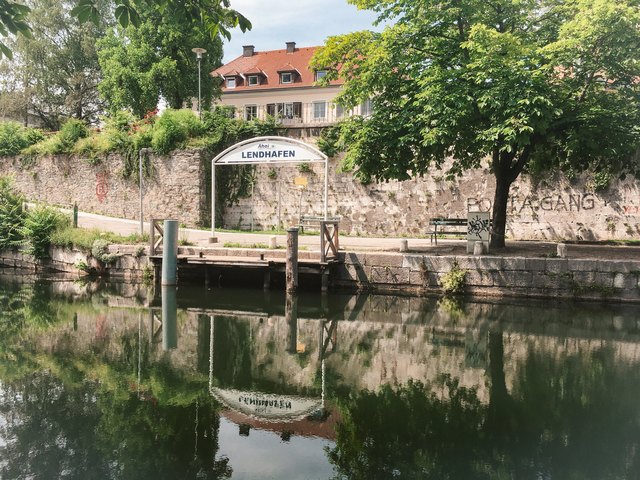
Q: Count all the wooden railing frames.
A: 2